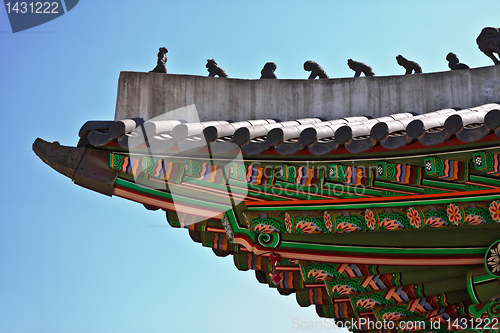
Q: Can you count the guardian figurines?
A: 8